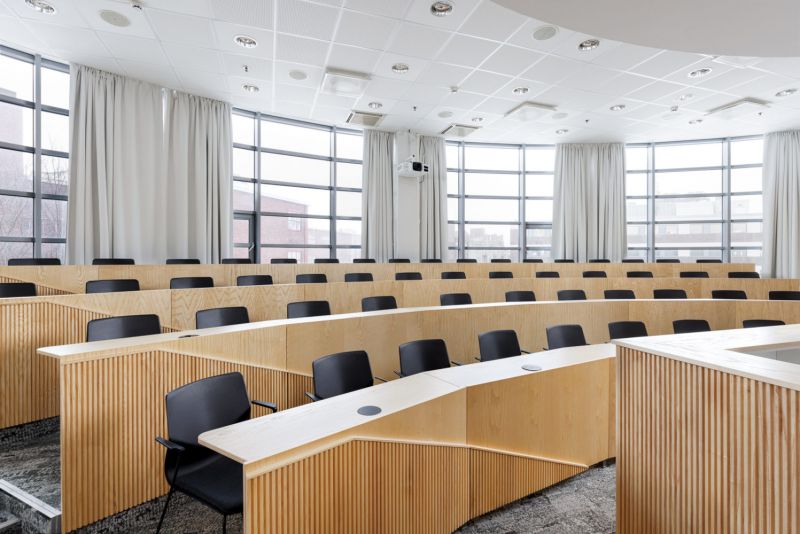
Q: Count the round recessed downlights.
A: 15